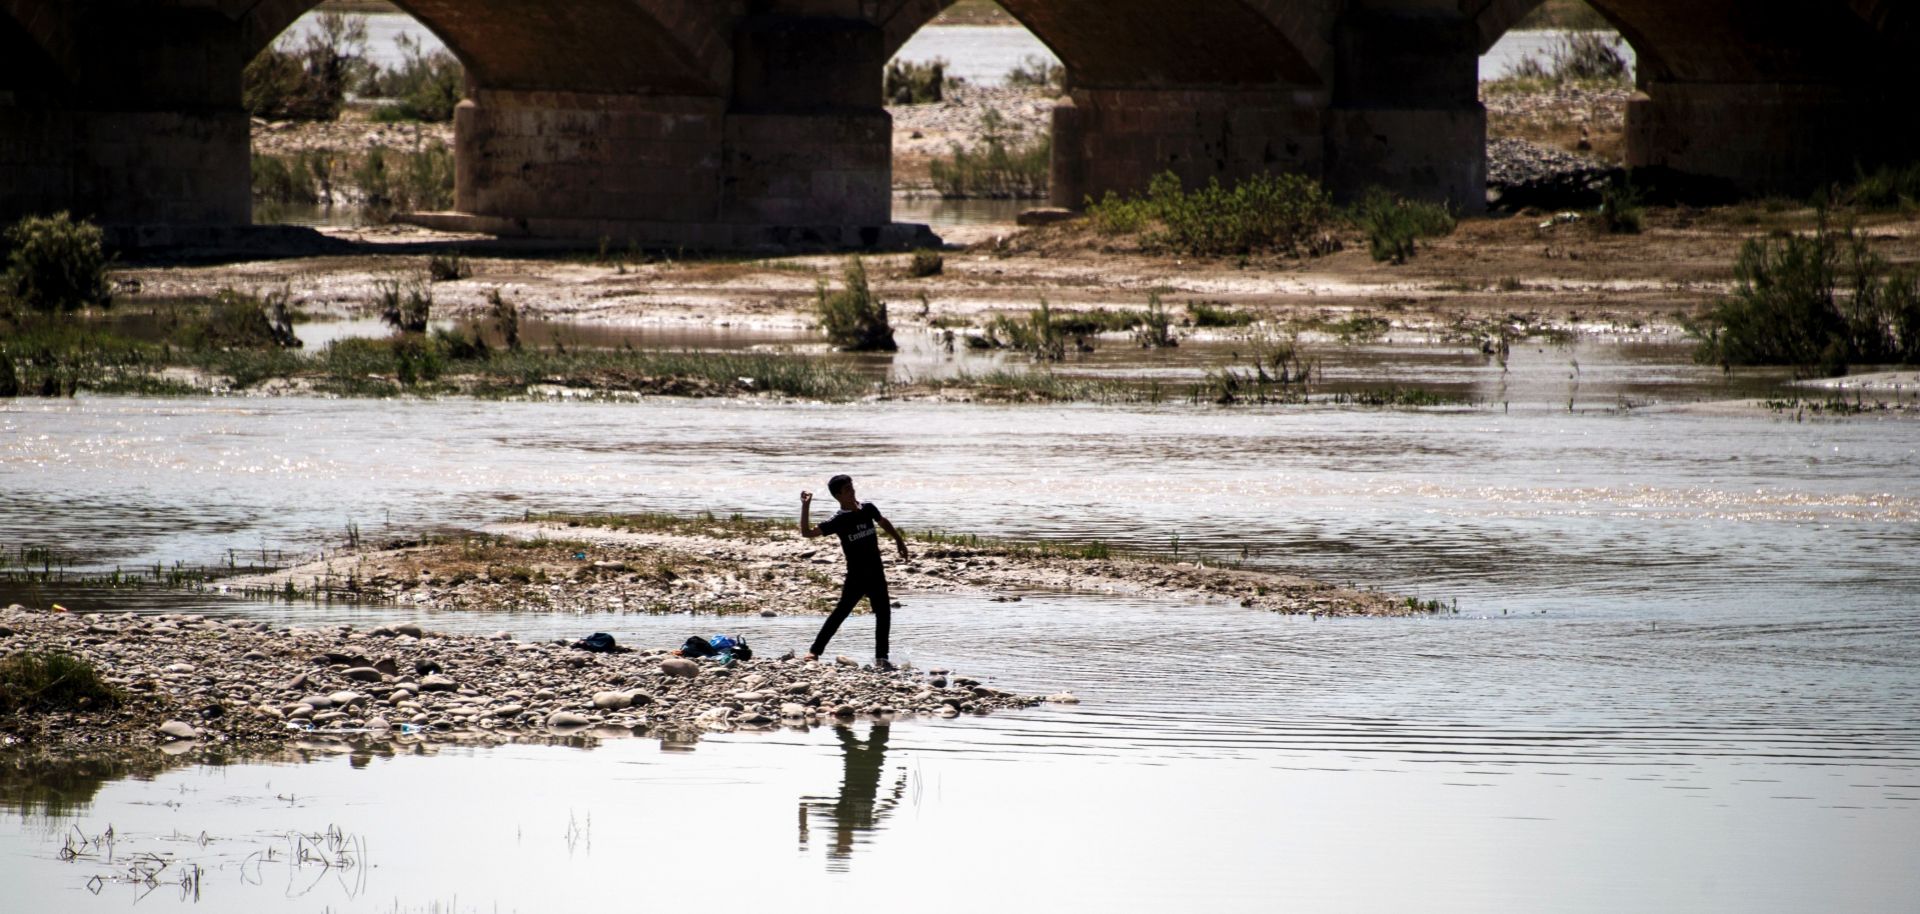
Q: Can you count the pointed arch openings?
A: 3